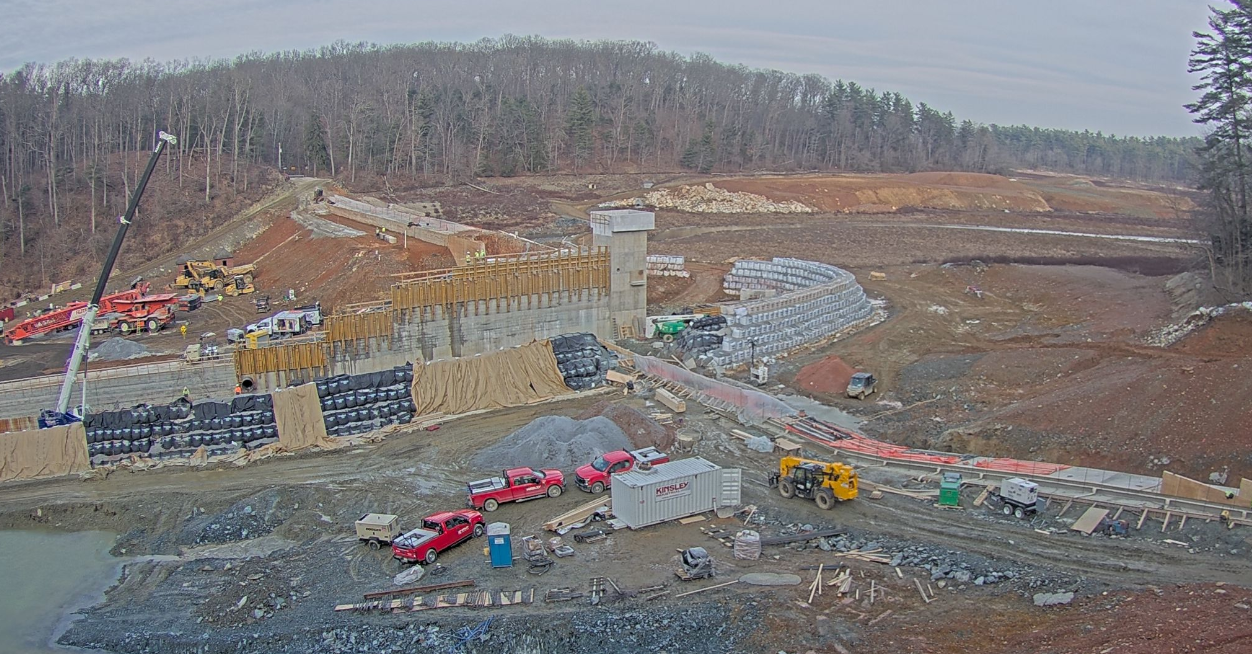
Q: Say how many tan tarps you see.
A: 3